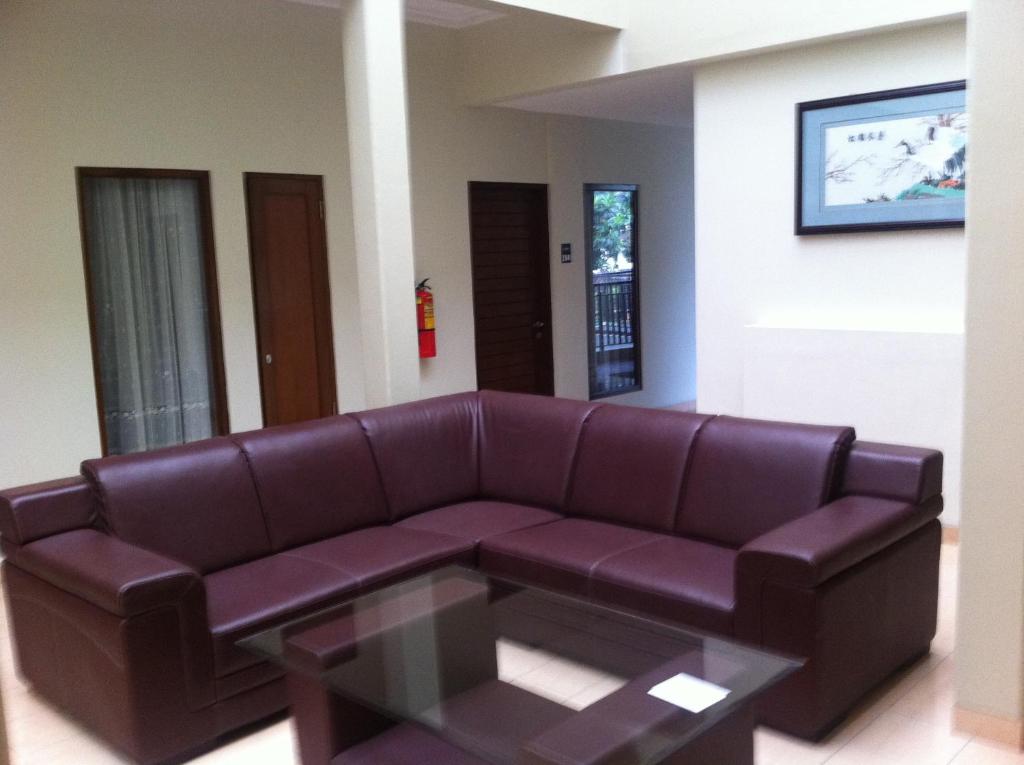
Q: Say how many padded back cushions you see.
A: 6